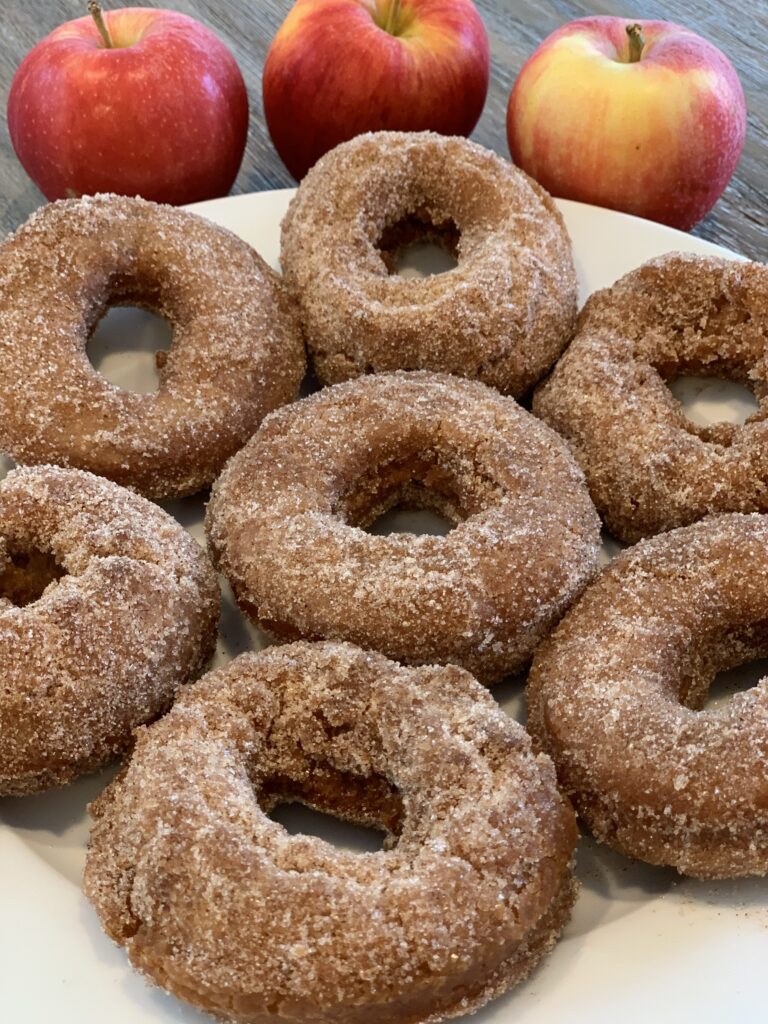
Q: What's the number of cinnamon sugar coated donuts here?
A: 7